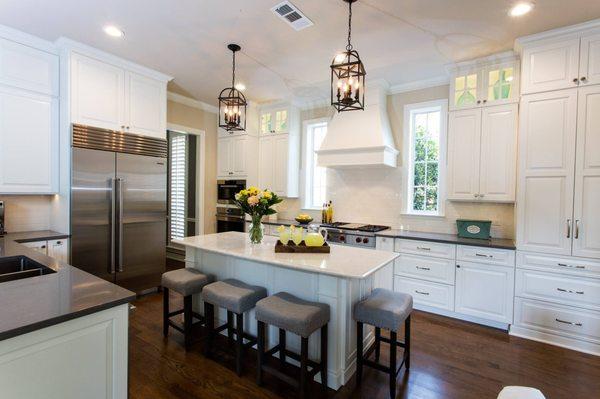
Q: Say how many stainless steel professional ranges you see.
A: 1